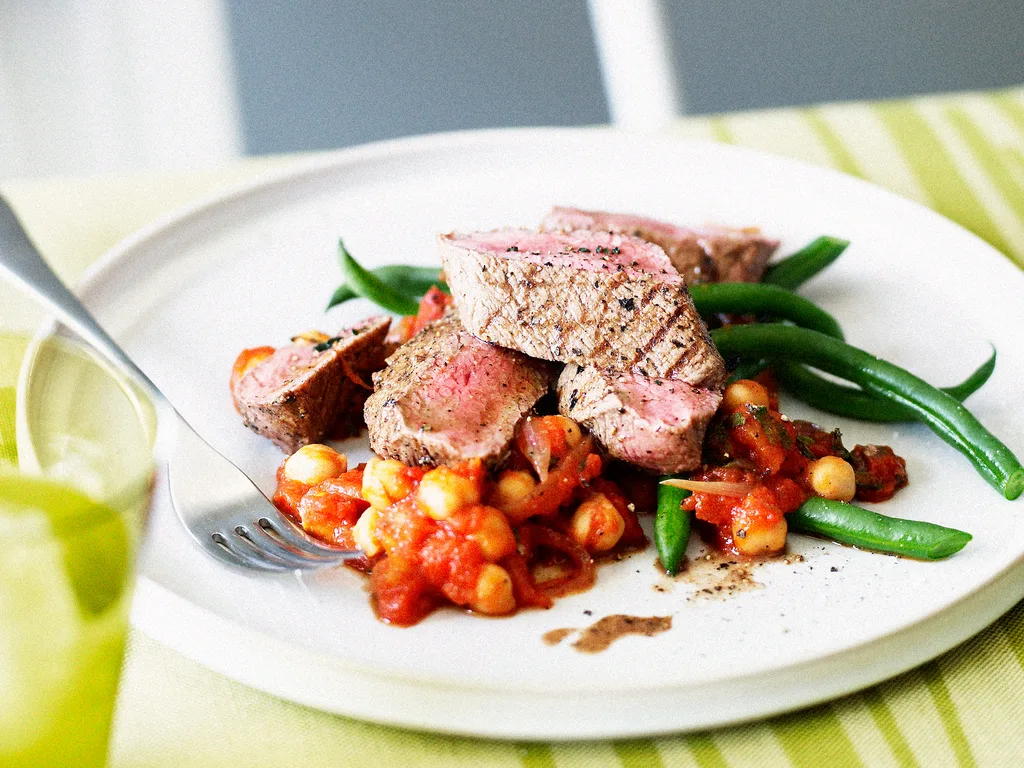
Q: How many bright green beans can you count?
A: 8